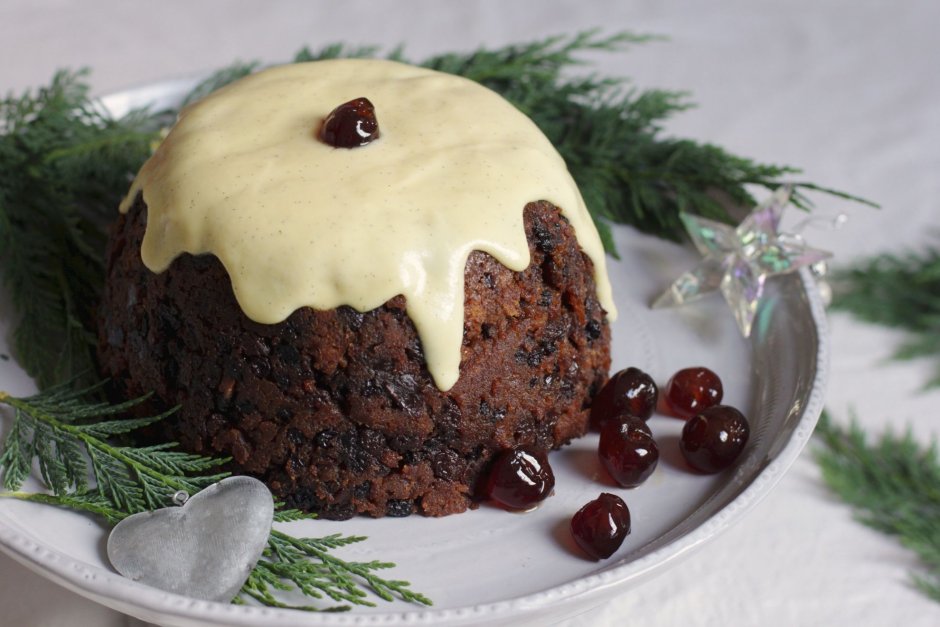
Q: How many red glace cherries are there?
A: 7